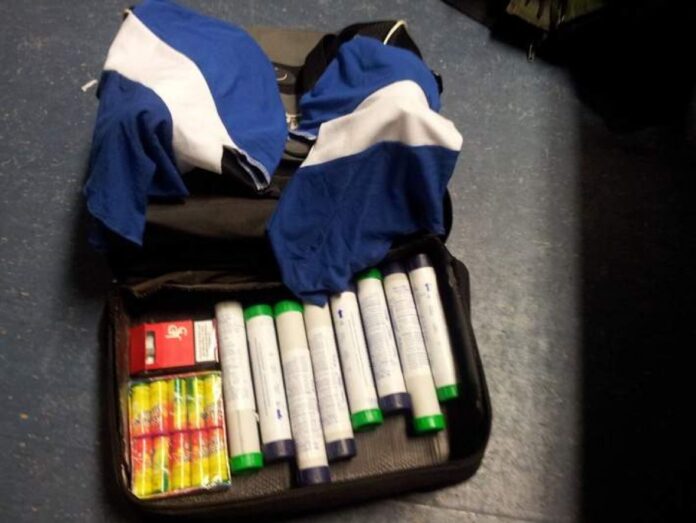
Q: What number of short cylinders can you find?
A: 10